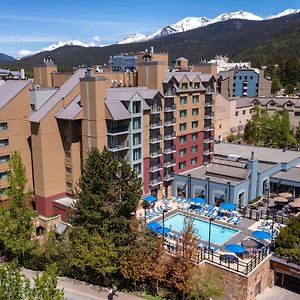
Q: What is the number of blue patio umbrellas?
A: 7